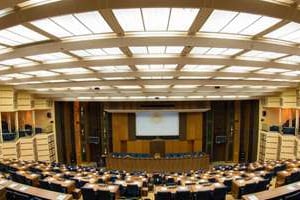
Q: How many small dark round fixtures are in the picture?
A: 3